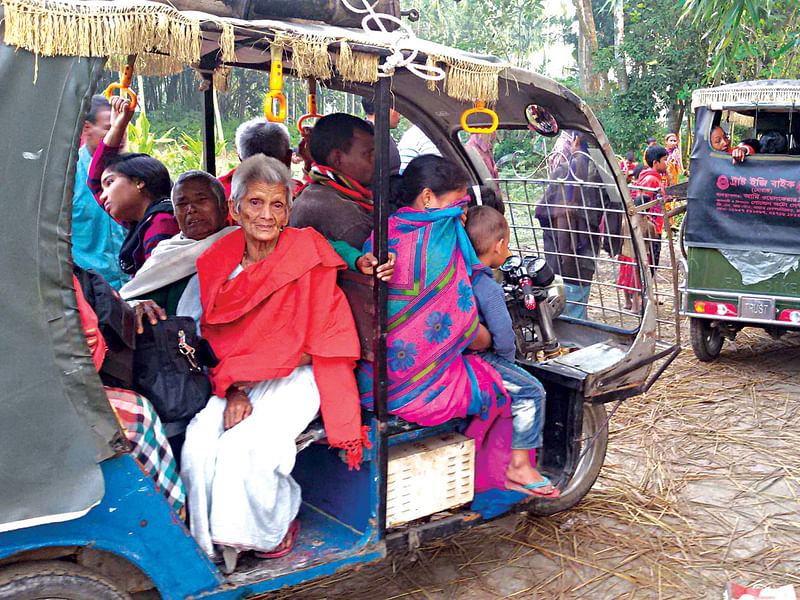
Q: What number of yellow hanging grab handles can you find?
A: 4